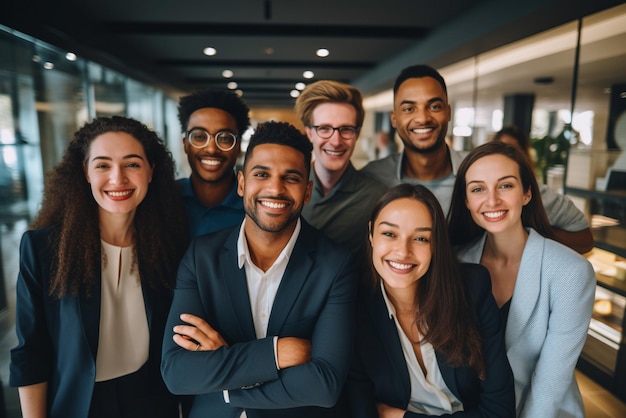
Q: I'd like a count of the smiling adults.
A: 7